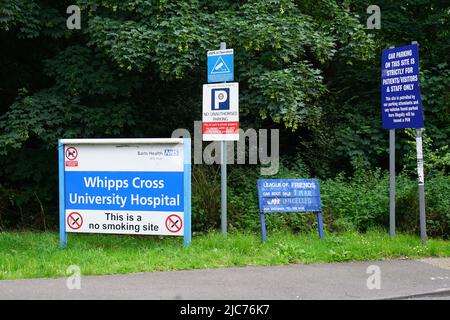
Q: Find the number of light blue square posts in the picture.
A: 2